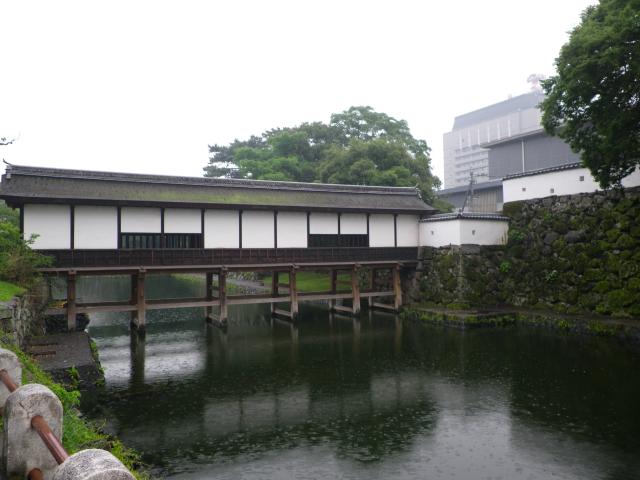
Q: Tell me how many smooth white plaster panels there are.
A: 11